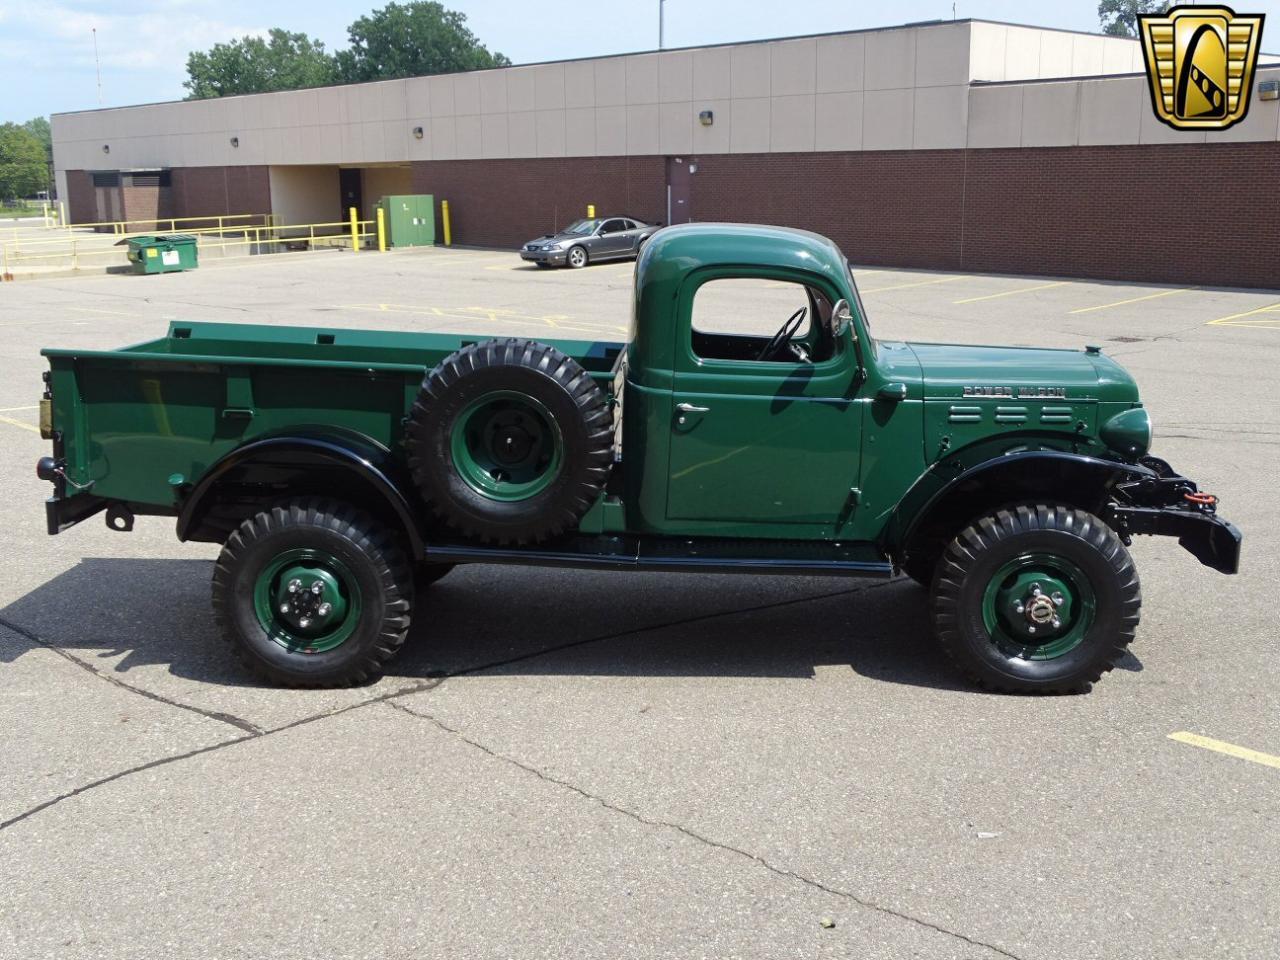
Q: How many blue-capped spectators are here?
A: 0